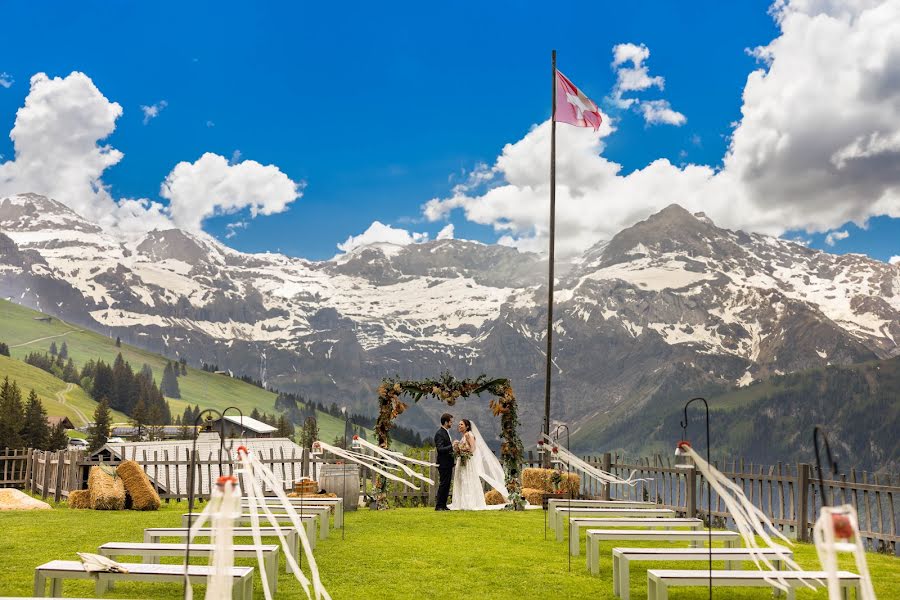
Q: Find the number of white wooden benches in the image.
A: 12